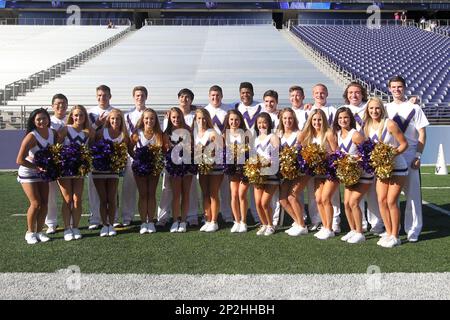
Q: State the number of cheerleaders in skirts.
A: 12